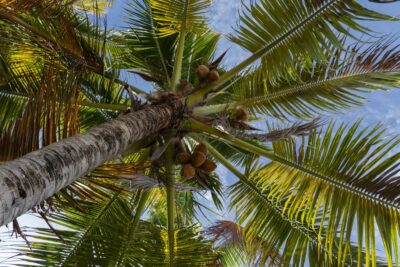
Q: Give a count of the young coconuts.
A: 8